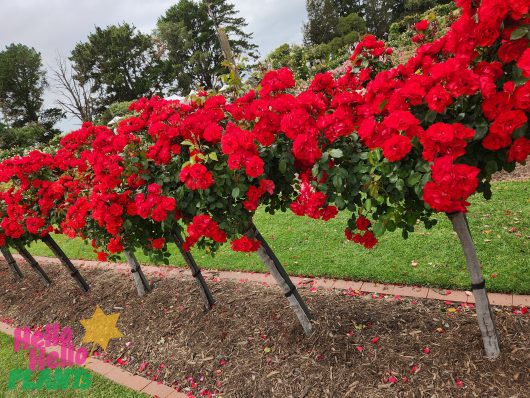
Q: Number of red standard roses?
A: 7